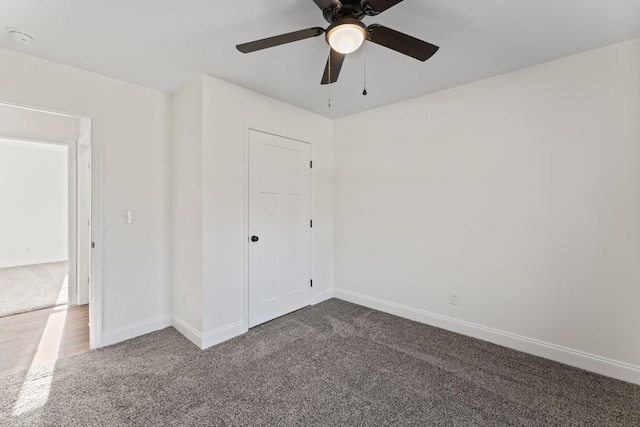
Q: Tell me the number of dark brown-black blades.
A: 5